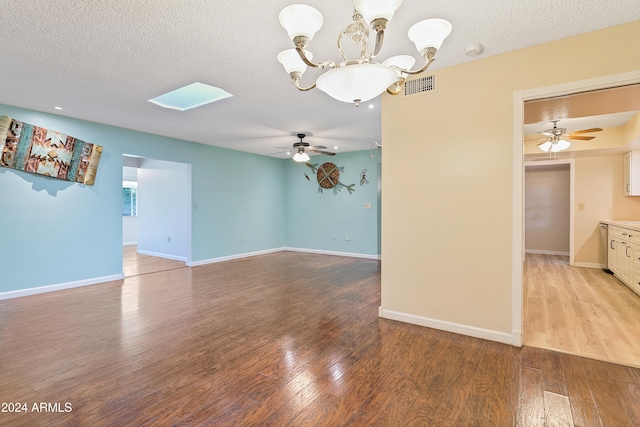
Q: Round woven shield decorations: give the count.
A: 1